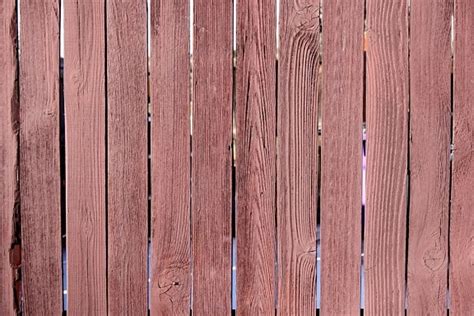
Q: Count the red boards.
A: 12